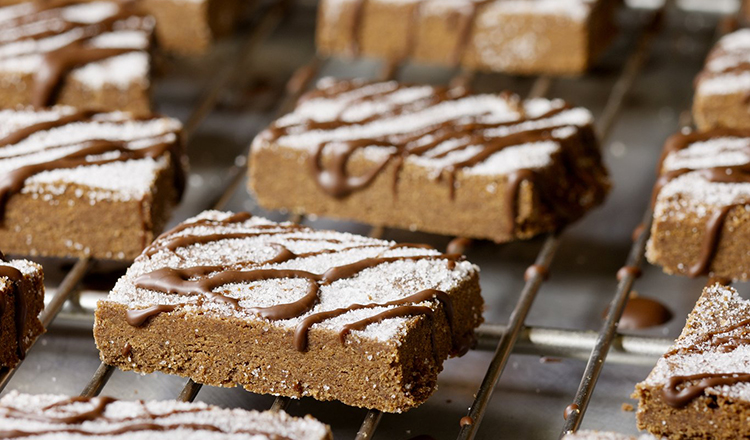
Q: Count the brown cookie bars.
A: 12